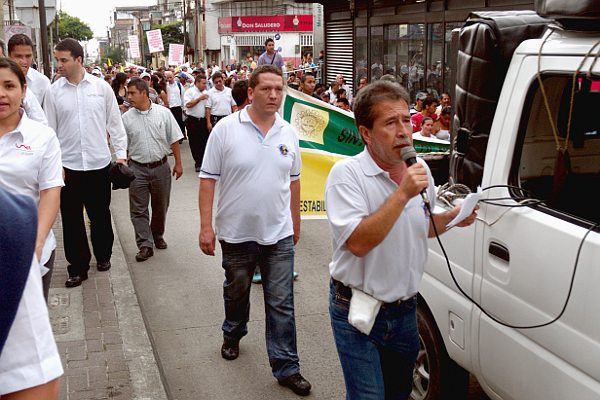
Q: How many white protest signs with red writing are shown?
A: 3